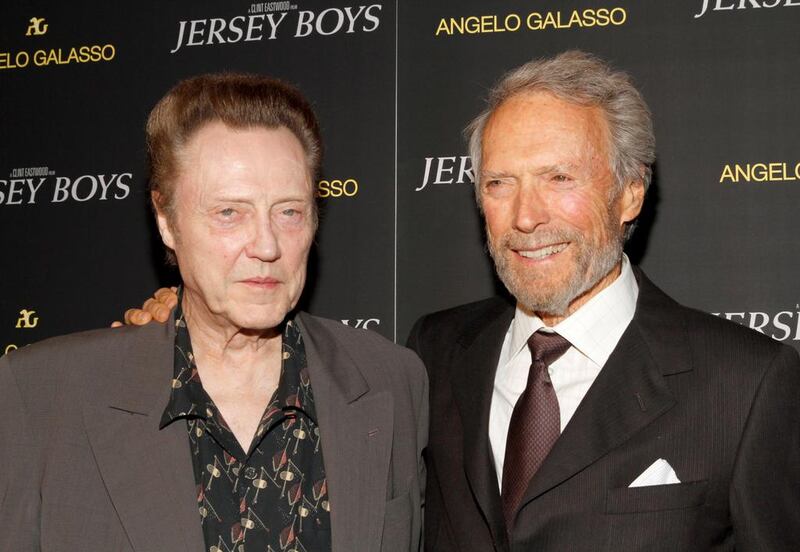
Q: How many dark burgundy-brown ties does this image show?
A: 1